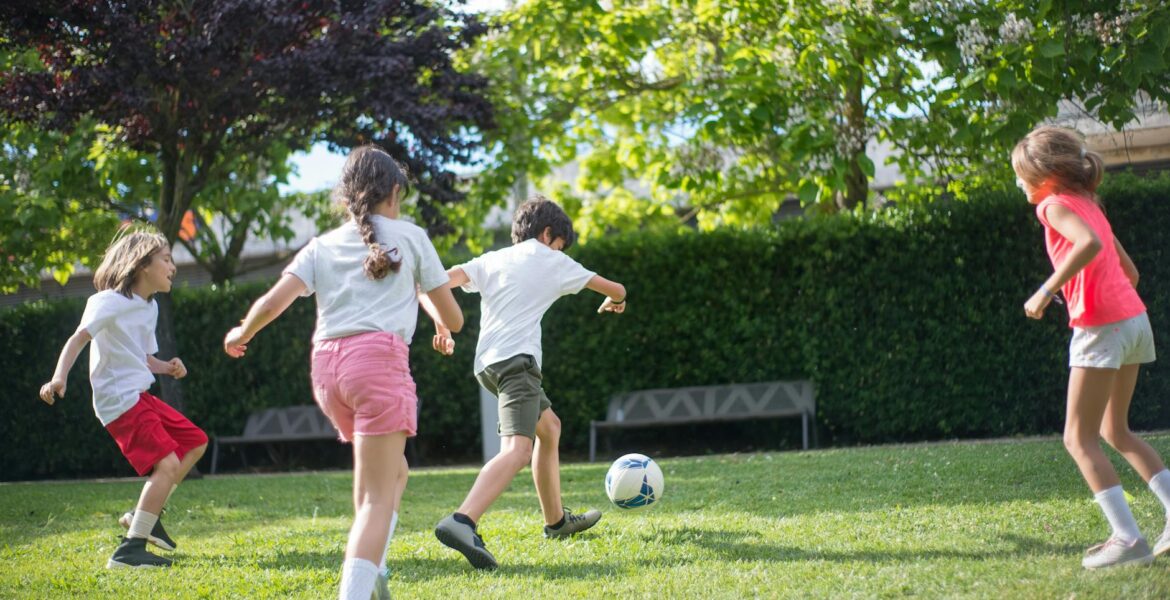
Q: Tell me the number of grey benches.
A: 2